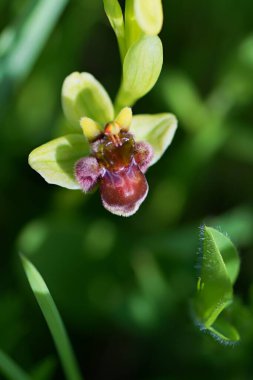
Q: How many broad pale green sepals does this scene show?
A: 3